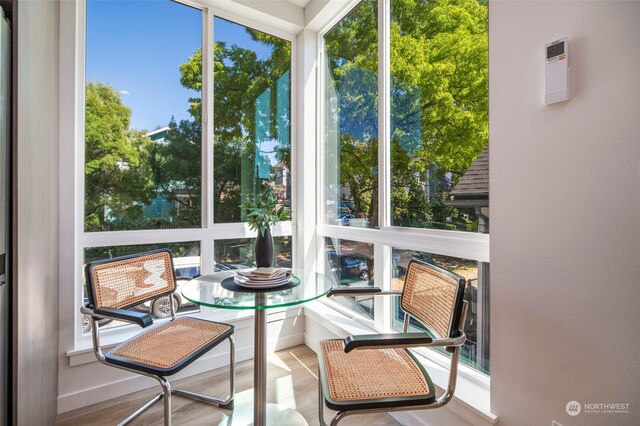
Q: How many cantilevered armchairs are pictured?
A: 2